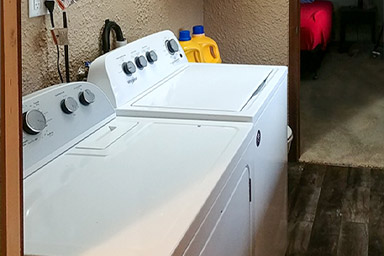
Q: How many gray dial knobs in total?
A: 7